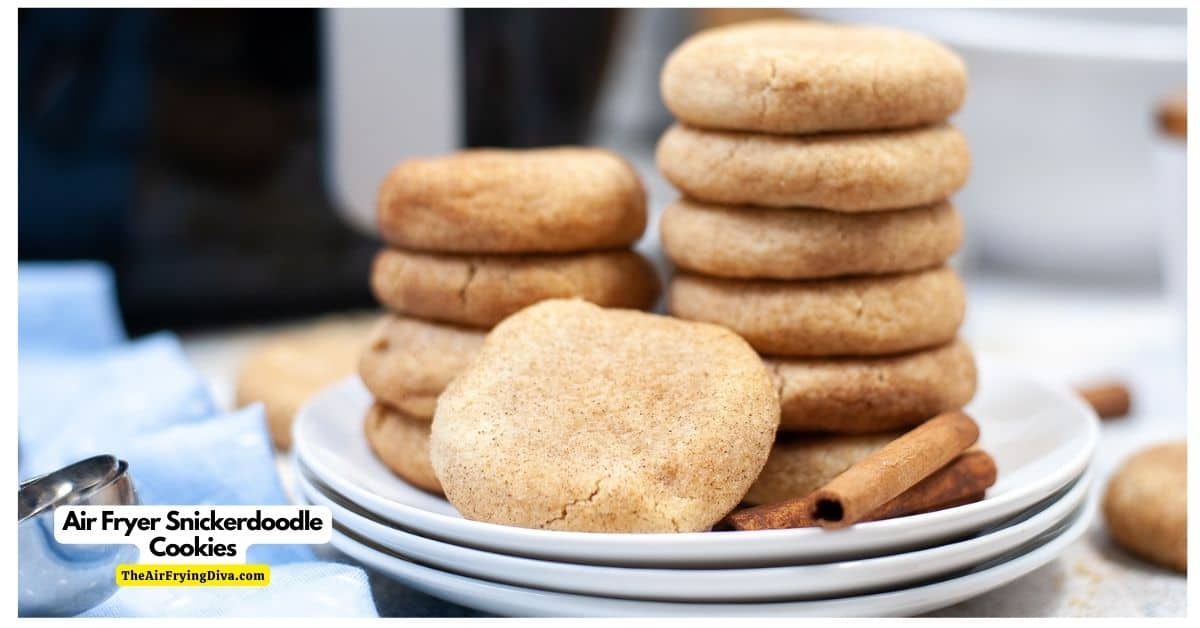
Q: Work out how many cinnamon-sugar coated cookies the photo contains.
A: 13